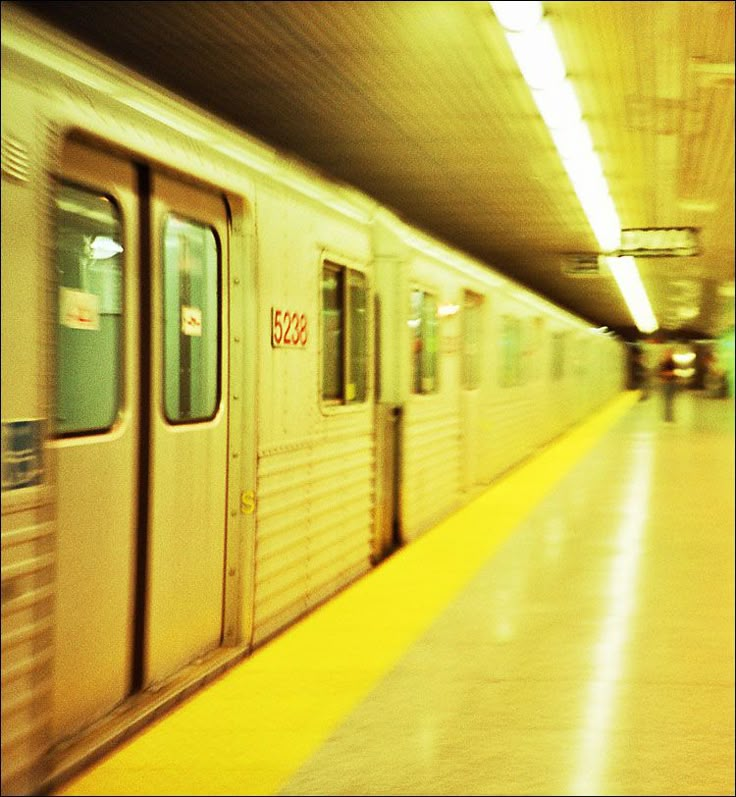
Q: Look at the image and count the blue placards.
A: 1